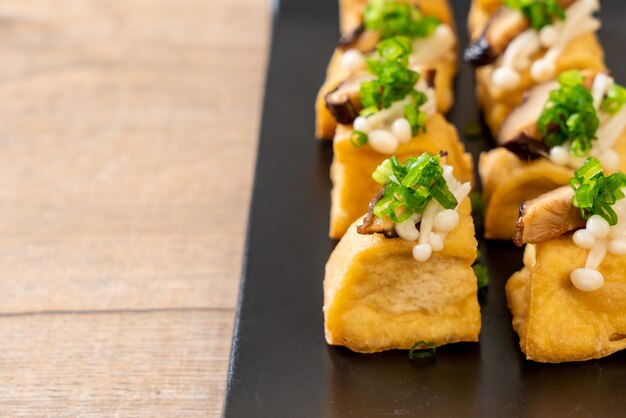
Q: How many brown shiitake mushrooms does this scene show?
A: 6